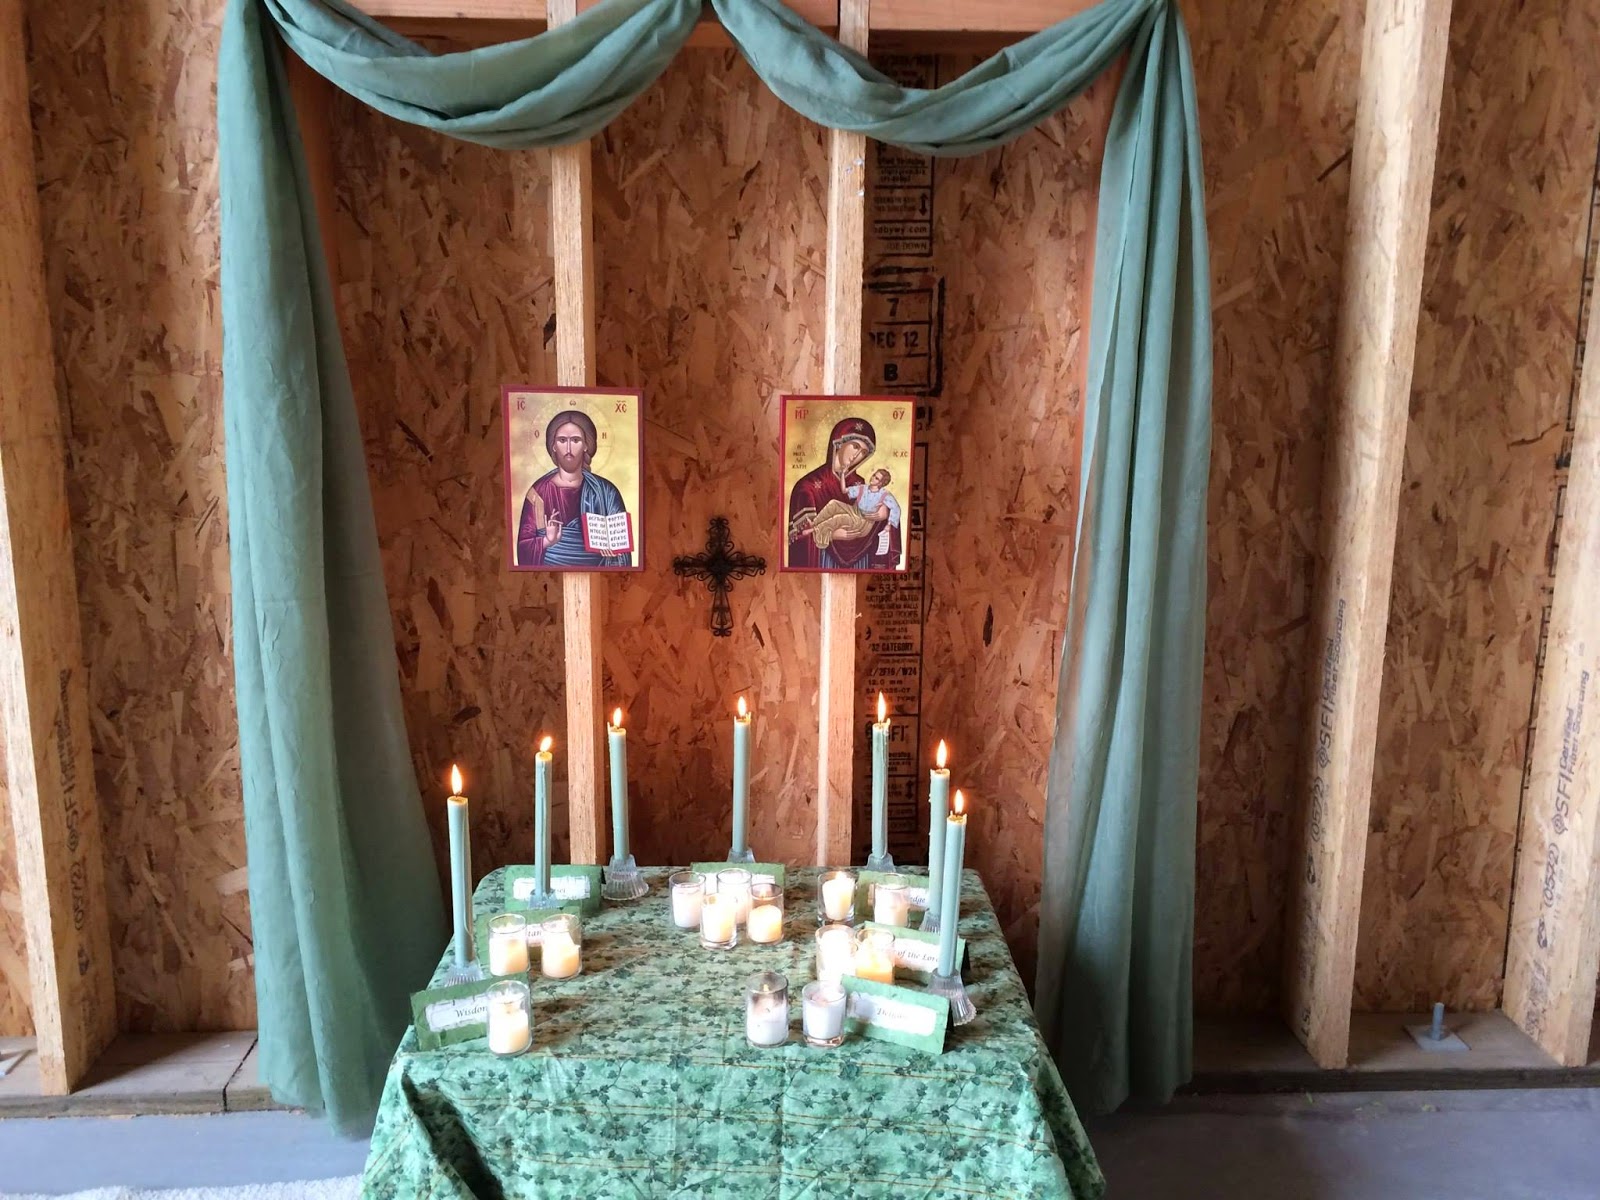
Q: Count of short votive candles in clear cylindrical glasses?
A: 13